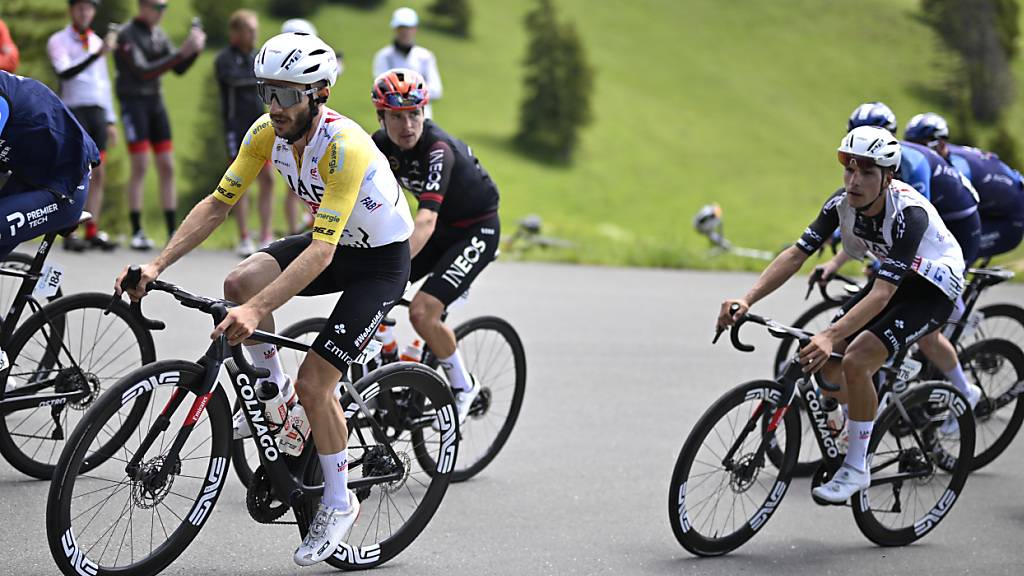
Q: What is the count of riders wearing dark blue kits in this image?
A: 3